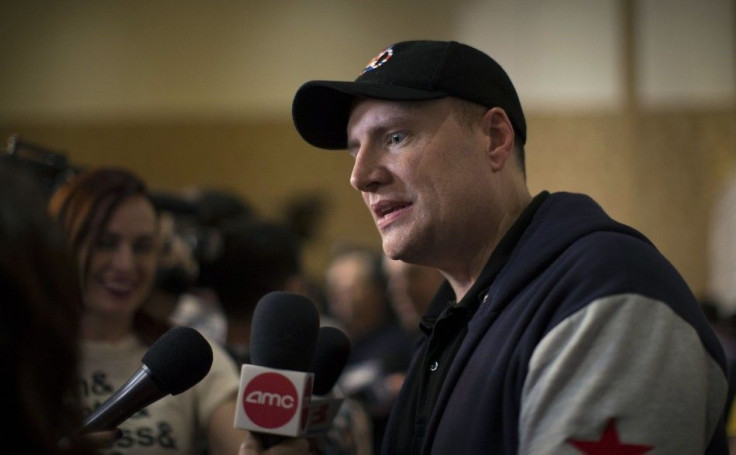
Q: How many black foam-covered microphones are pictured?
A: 3